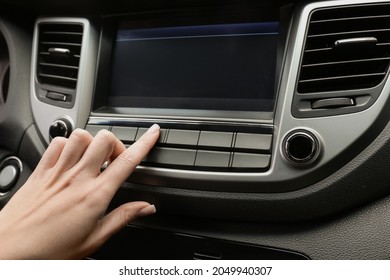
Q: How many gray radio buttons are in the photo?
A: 9